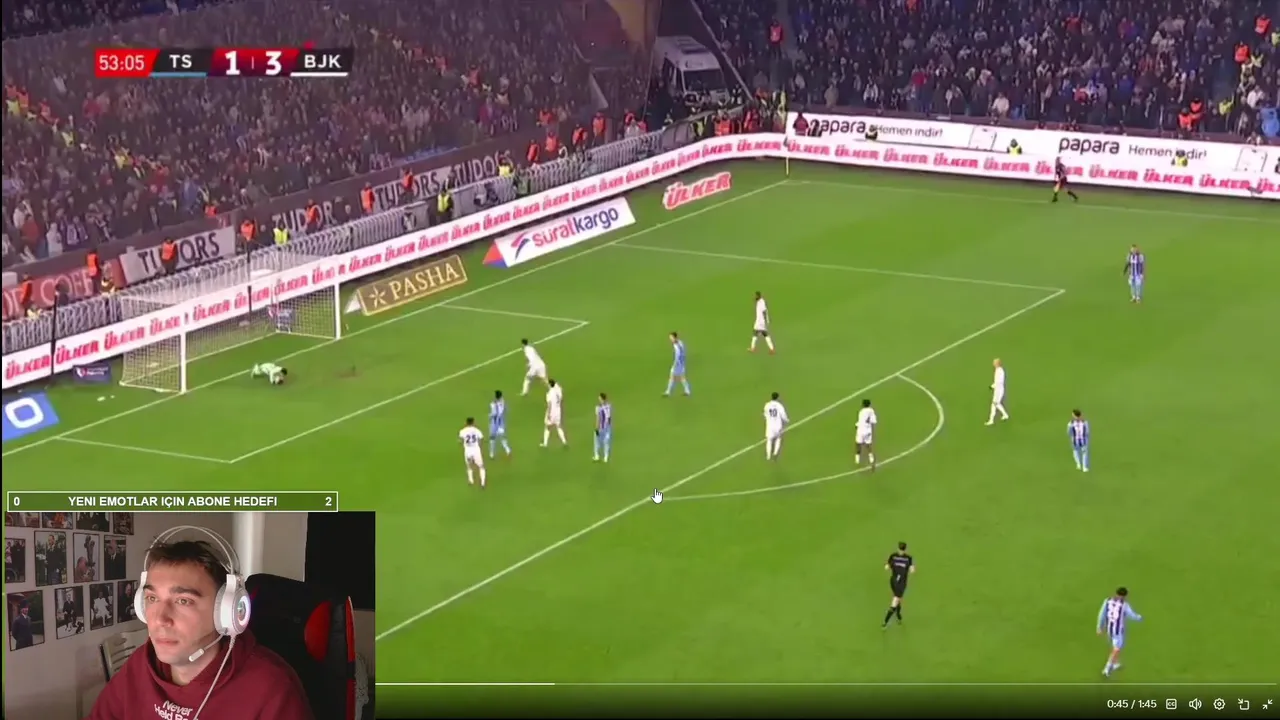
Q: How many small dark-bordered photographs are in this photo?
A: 12